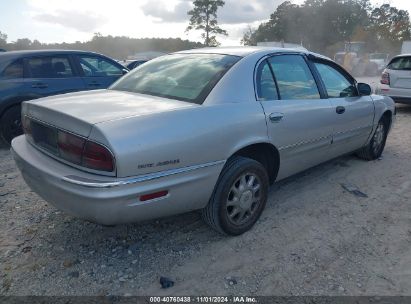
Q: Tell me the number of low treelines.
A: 1